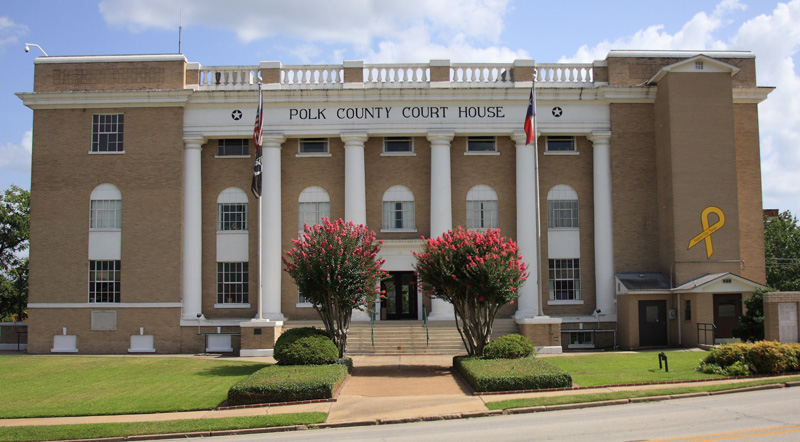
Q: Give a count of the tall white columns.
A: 6